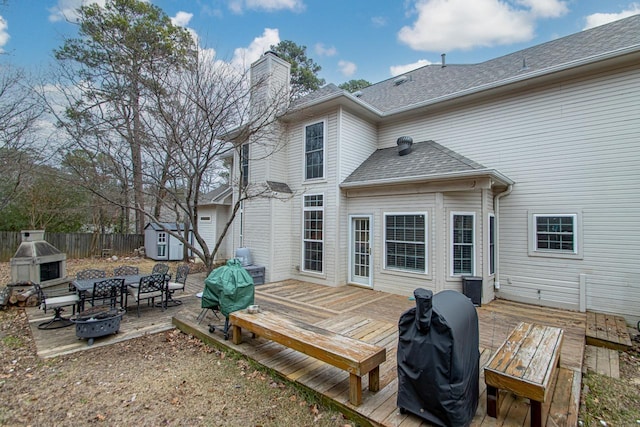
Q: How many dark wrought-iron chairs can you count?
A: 7